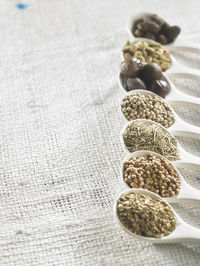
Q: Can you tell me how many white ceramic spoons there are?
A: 7